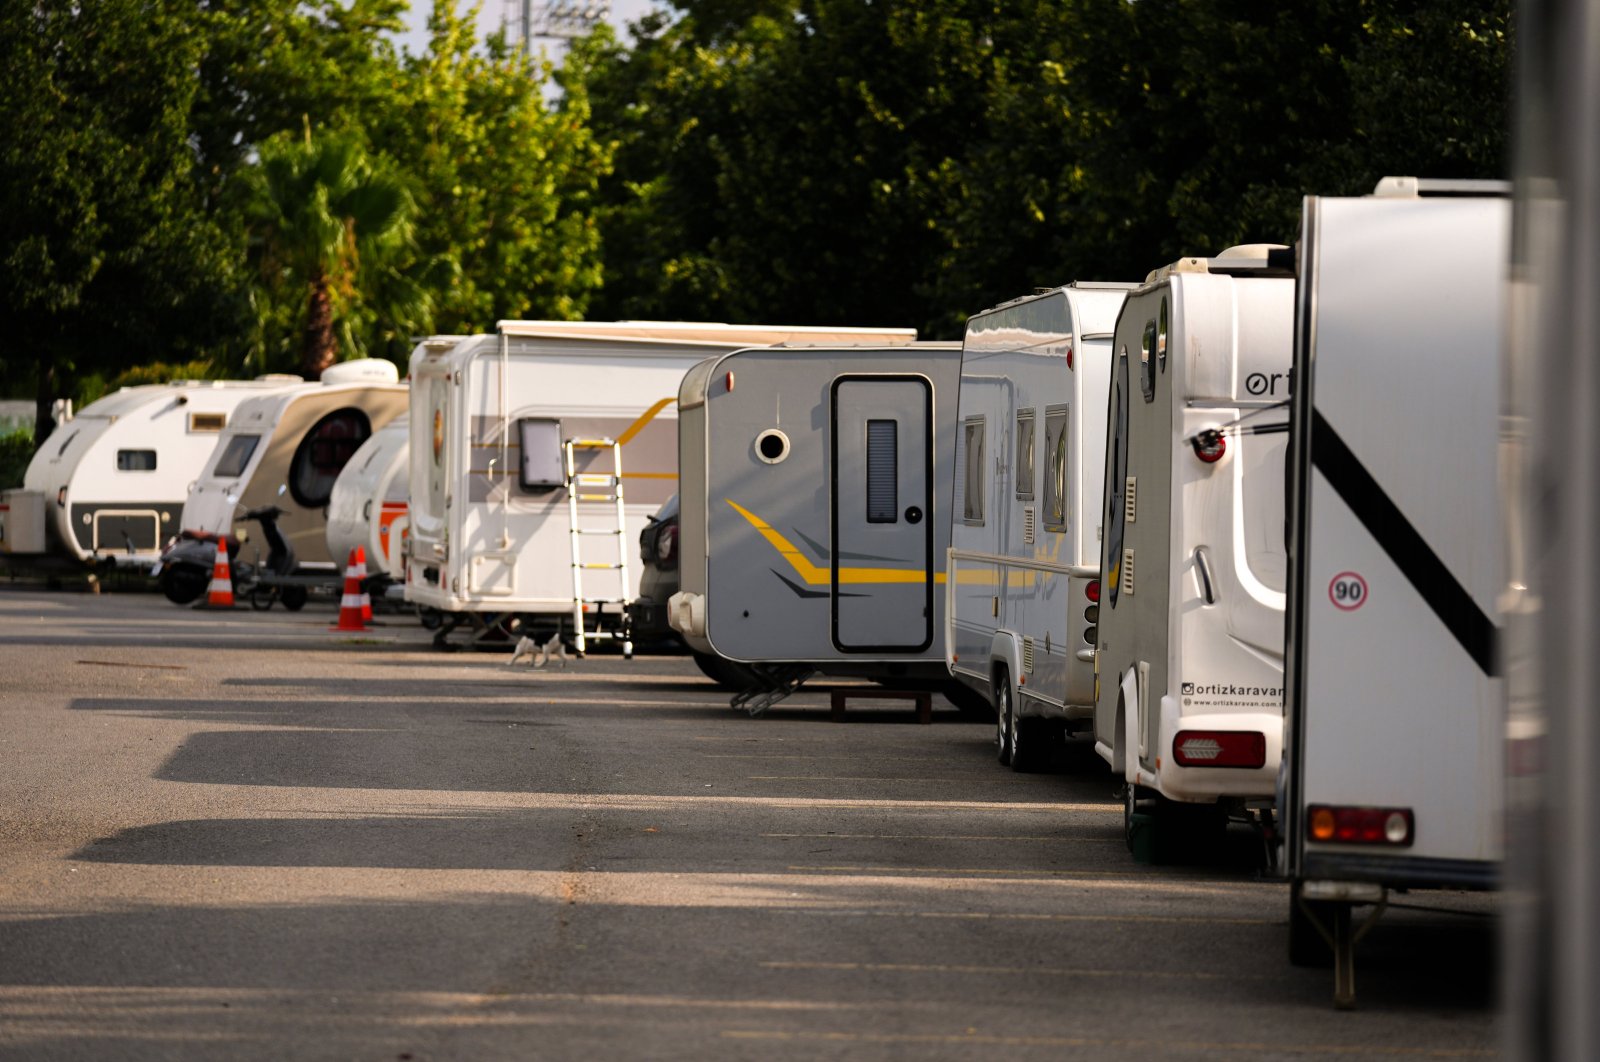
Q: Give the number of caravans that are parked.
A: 8